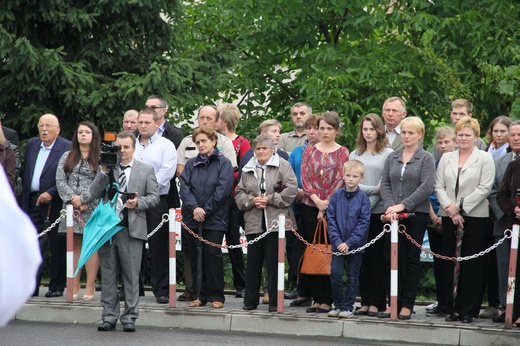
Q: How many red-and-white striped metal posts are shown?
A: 5